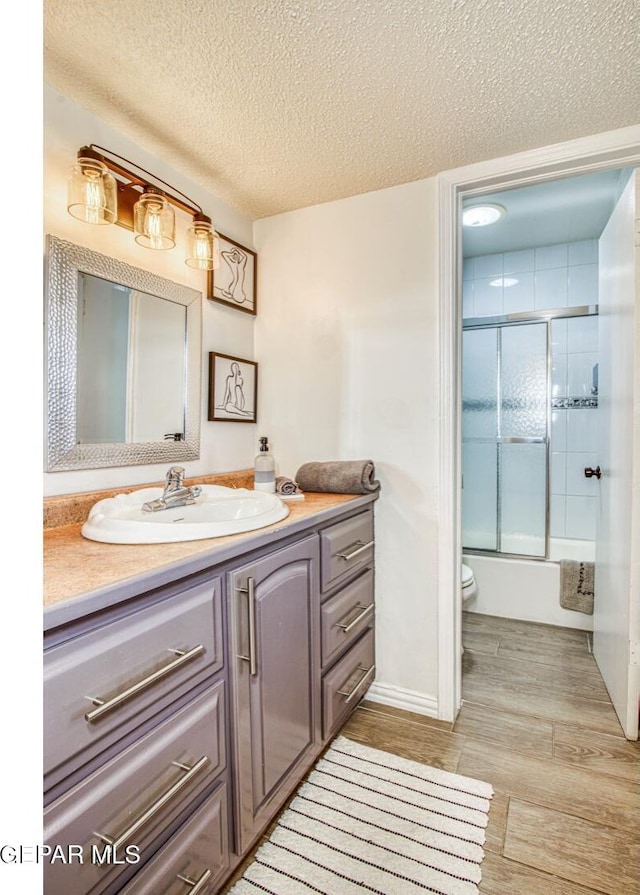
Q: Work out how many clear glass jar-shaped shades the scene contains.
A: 3